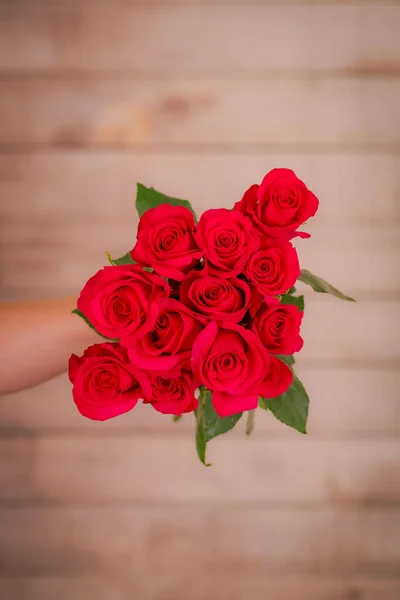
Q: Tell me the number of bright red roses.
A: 11